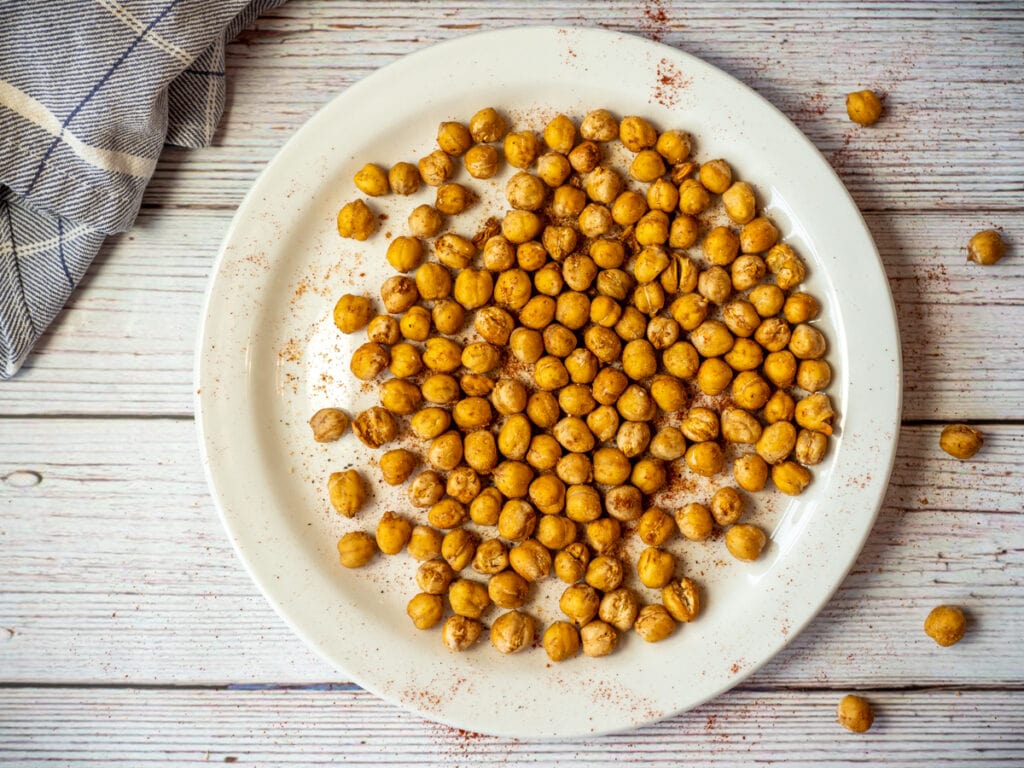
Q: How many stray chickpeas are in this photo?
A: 5